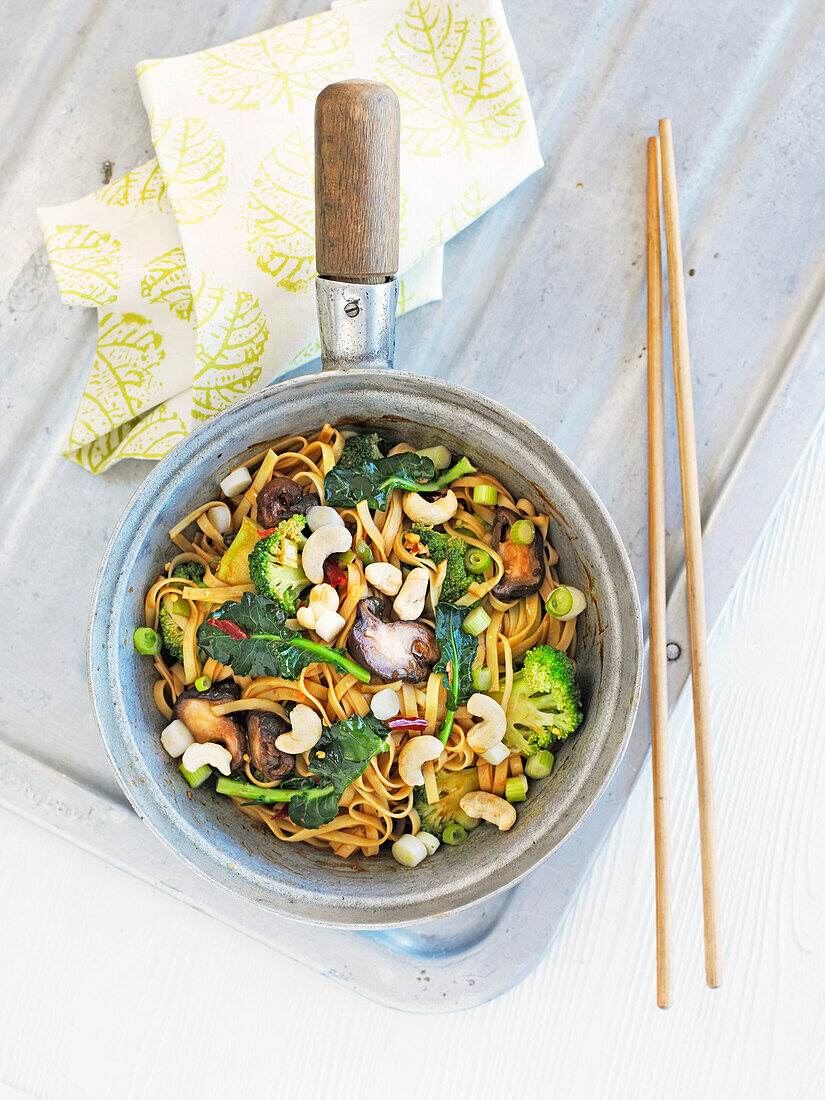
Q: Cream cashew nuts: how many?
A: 10